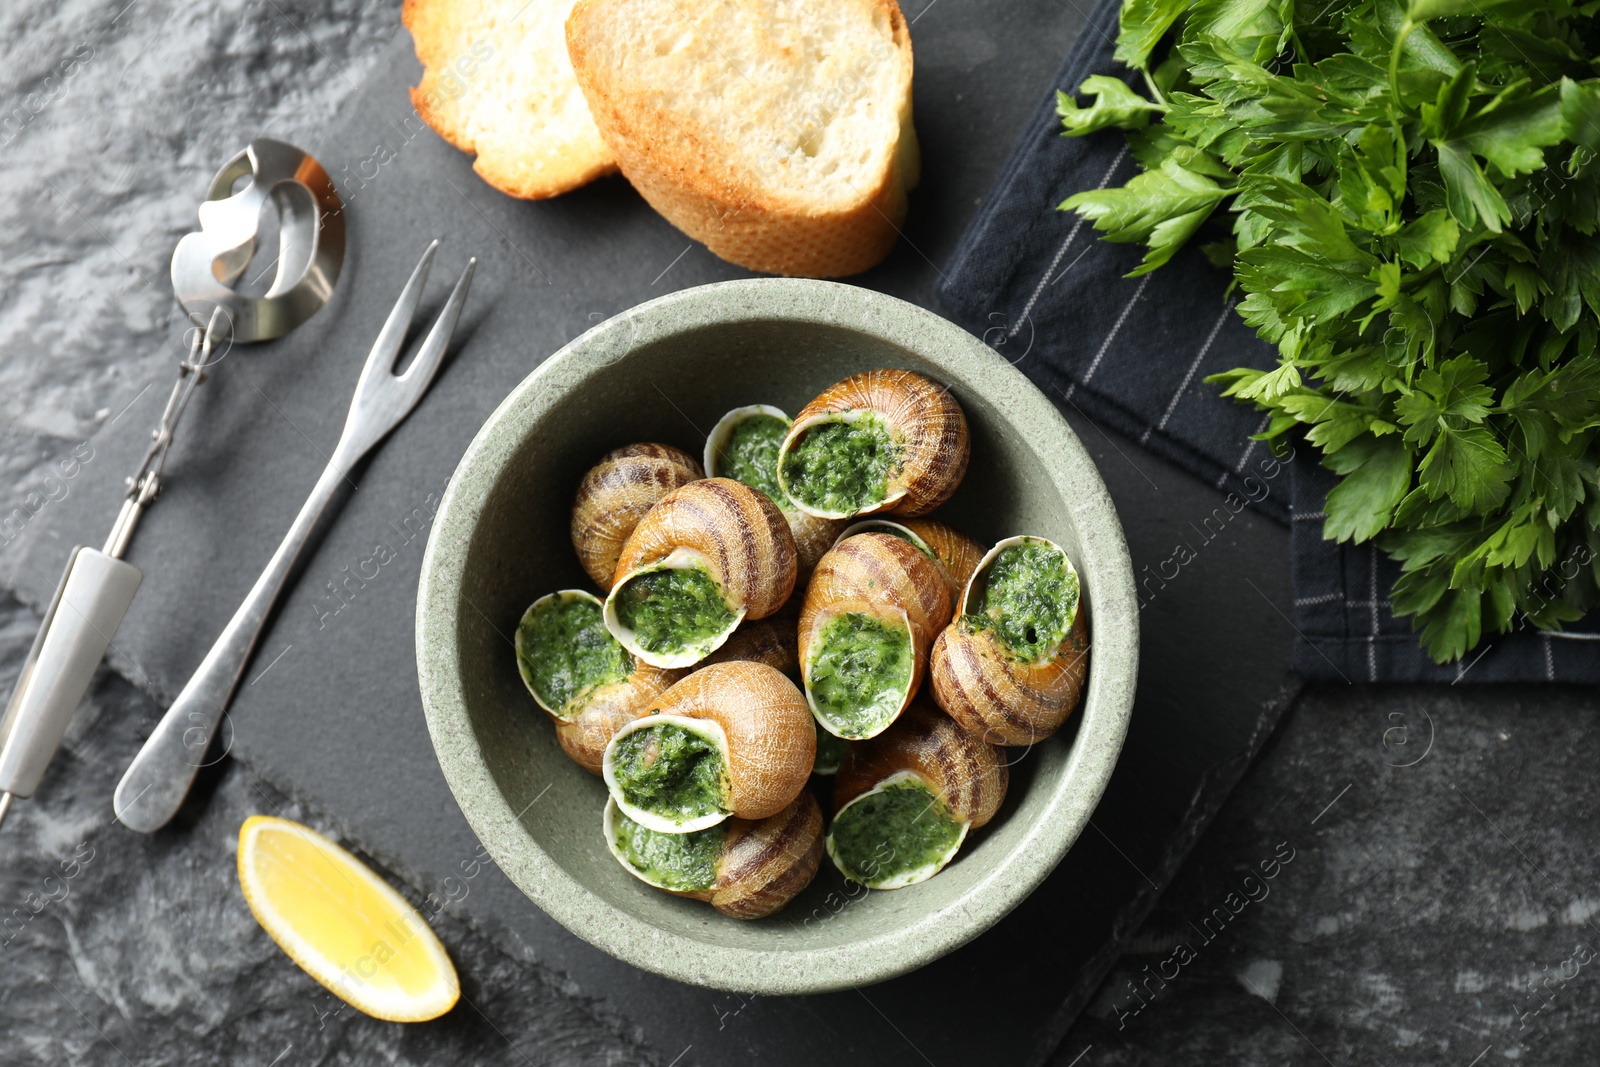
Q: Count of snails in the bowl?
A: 12